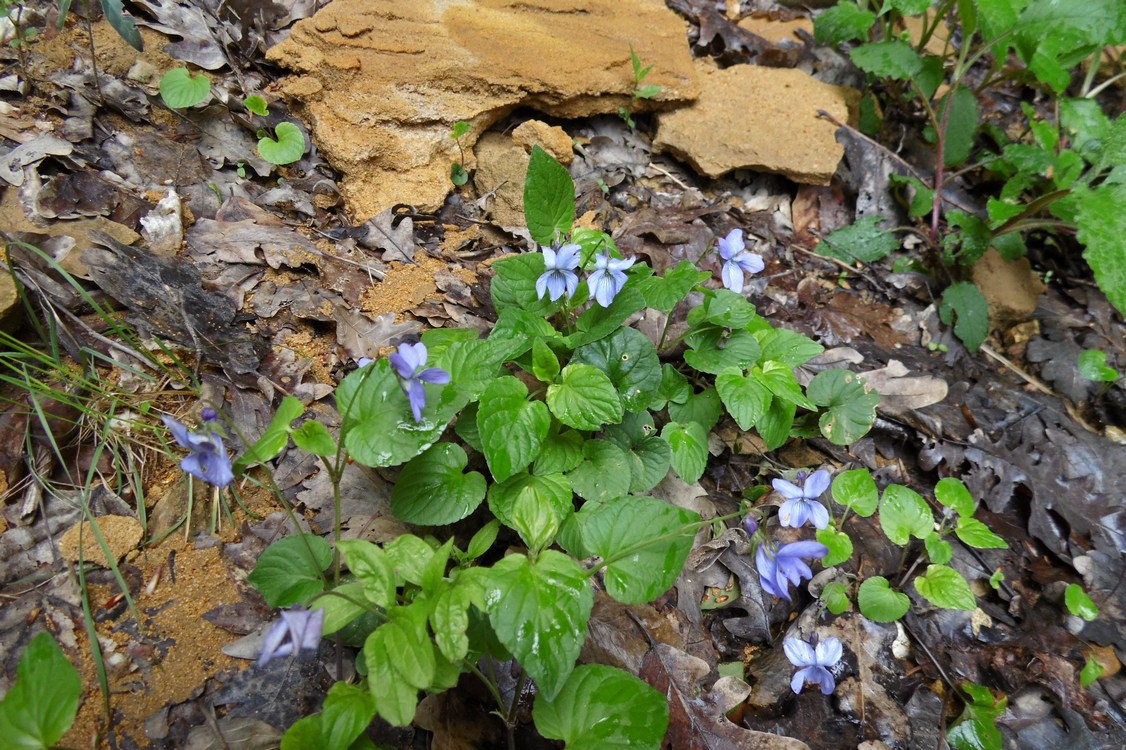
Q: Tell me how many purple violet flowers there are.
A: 9